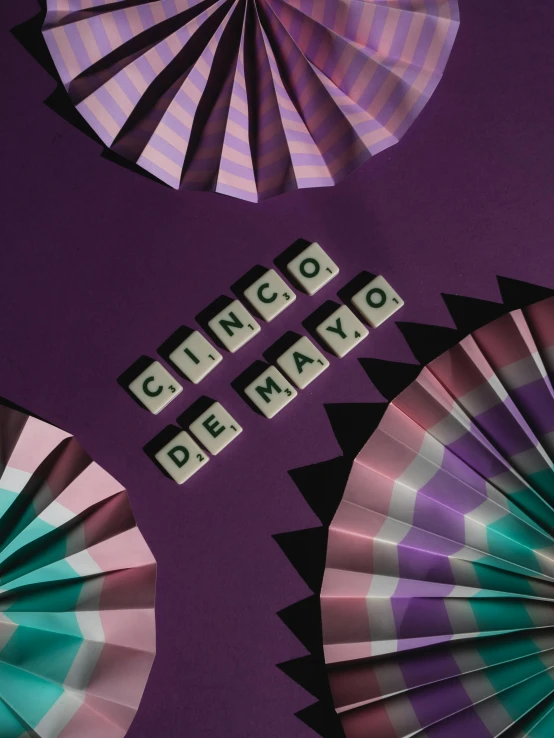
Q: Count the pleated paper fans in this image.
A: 3